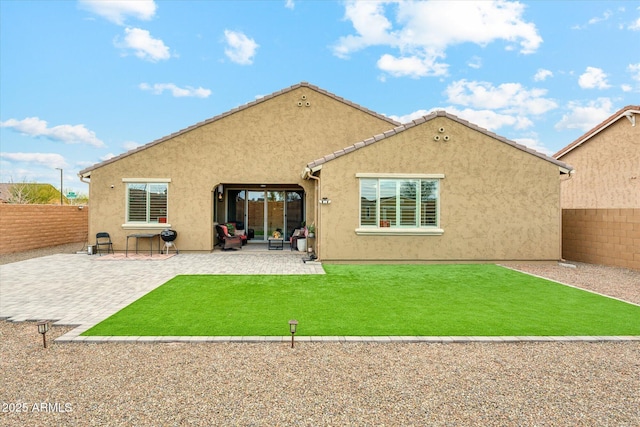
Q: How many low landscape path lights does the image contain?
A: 2